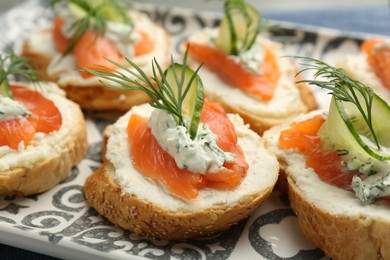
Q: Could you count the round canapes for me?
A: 6